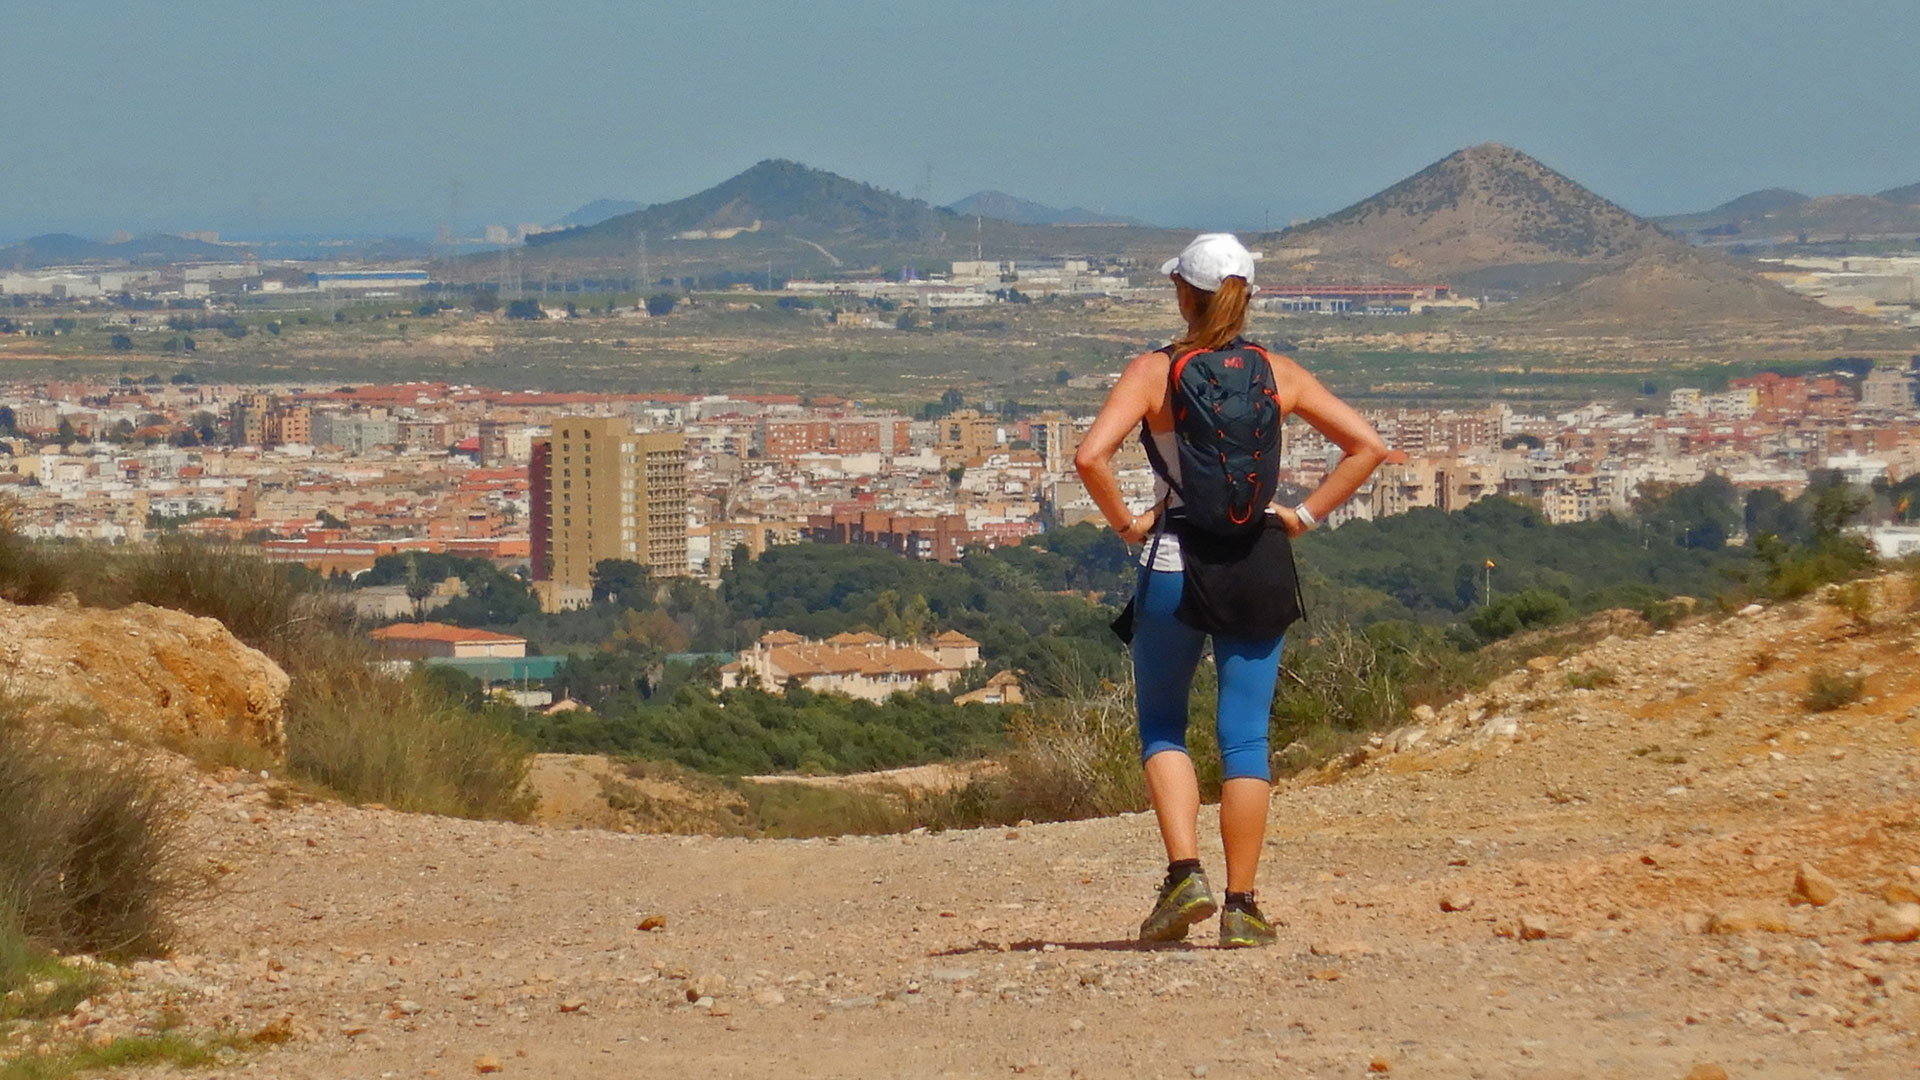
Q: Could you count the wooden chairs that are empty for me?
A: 0